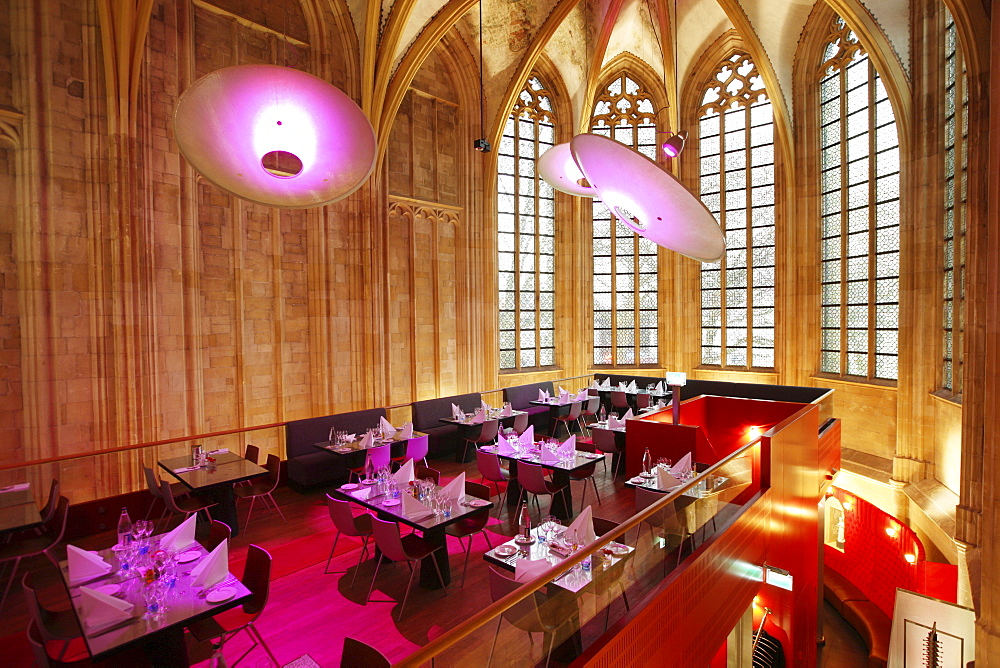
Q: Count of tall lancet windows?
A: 5